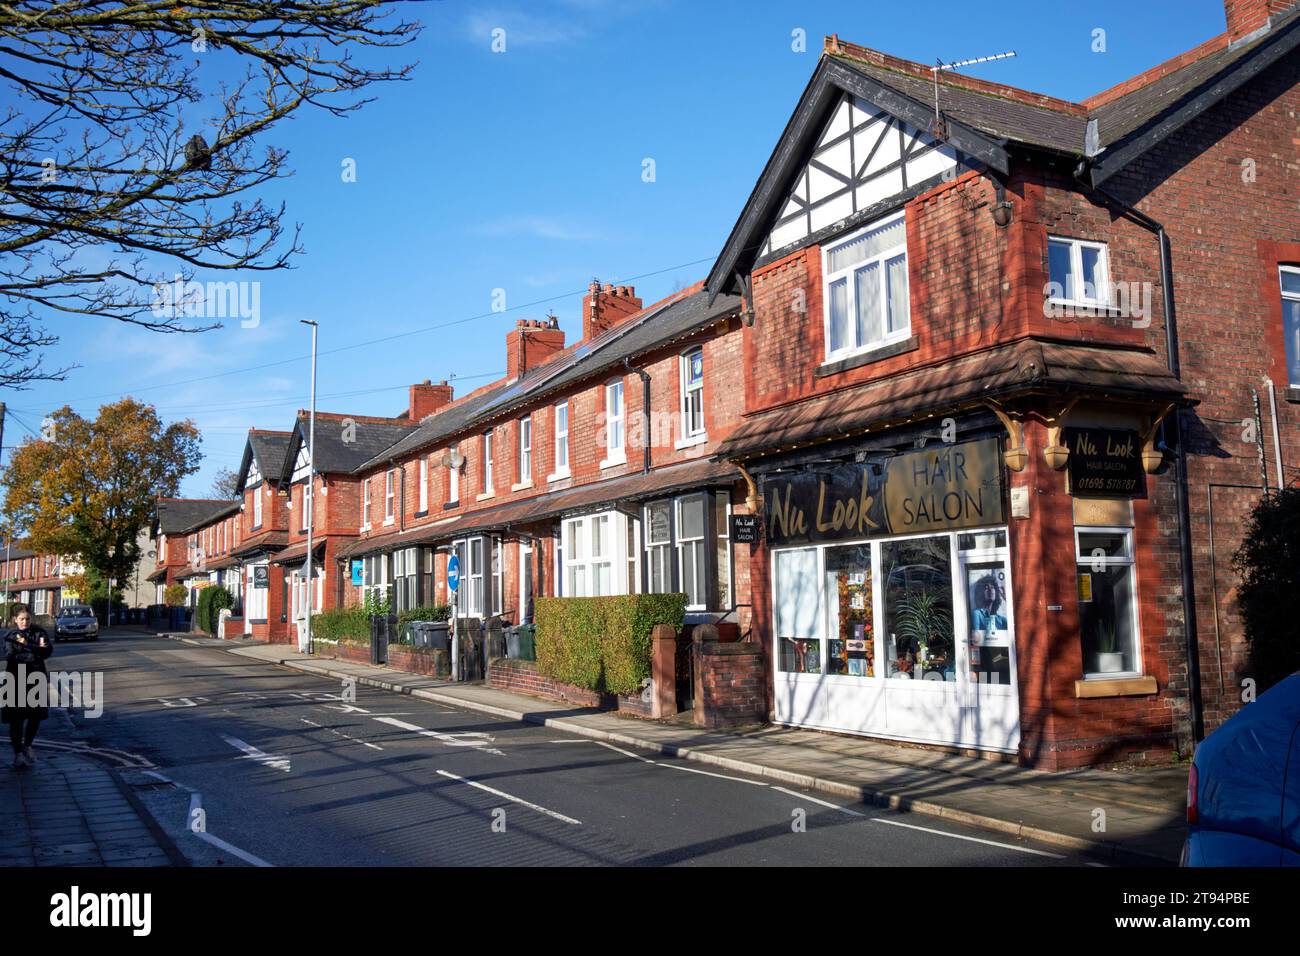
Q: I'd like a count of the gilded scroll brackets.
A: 4